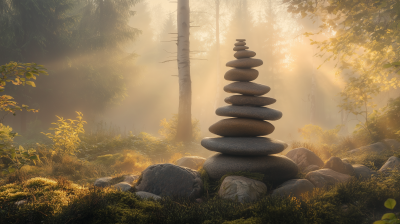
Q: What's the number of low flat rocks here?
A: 12